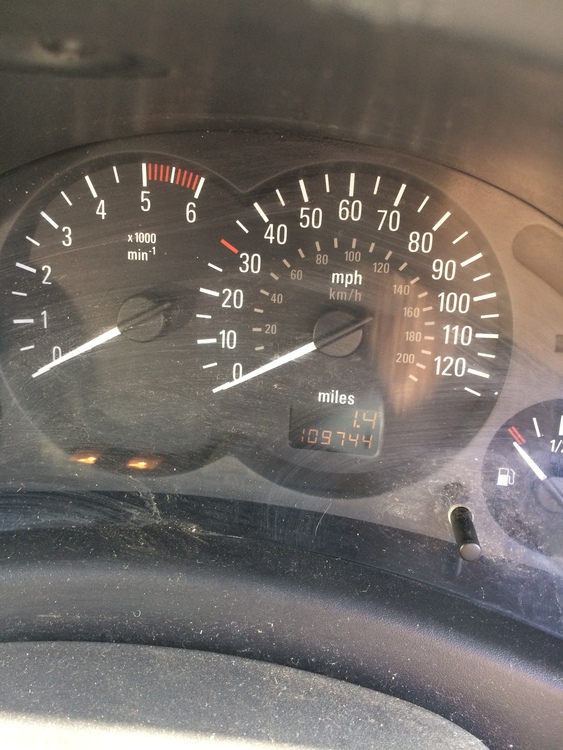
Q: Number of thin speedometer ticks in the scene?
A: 13